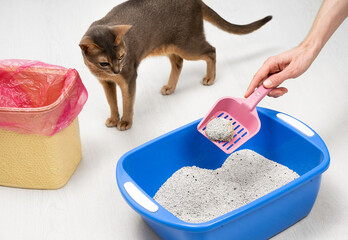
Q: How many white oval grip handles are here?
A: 2